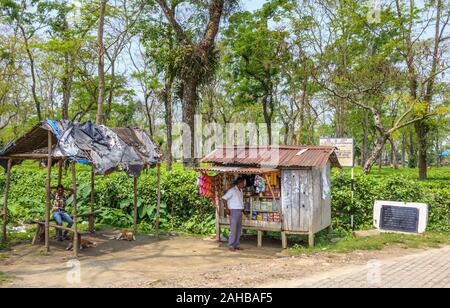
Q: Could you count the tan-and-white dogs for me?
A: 2